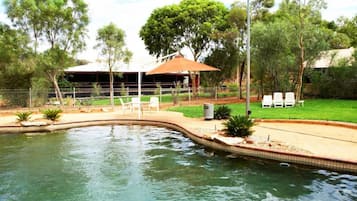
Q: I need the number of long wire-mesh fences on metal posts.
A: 1